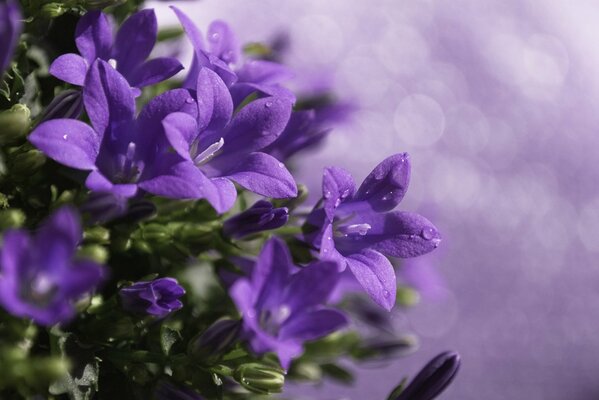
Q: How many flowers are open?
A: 7